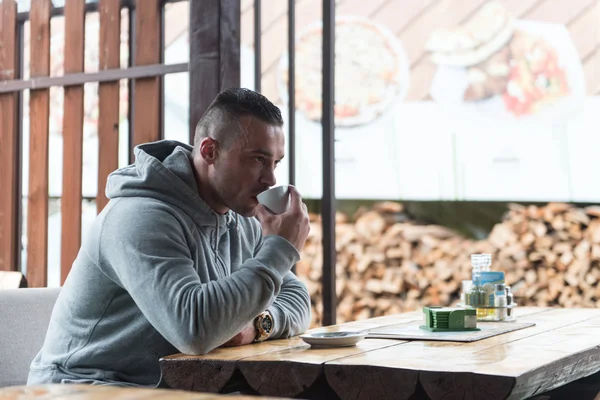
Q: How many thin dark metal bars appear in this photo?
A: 3